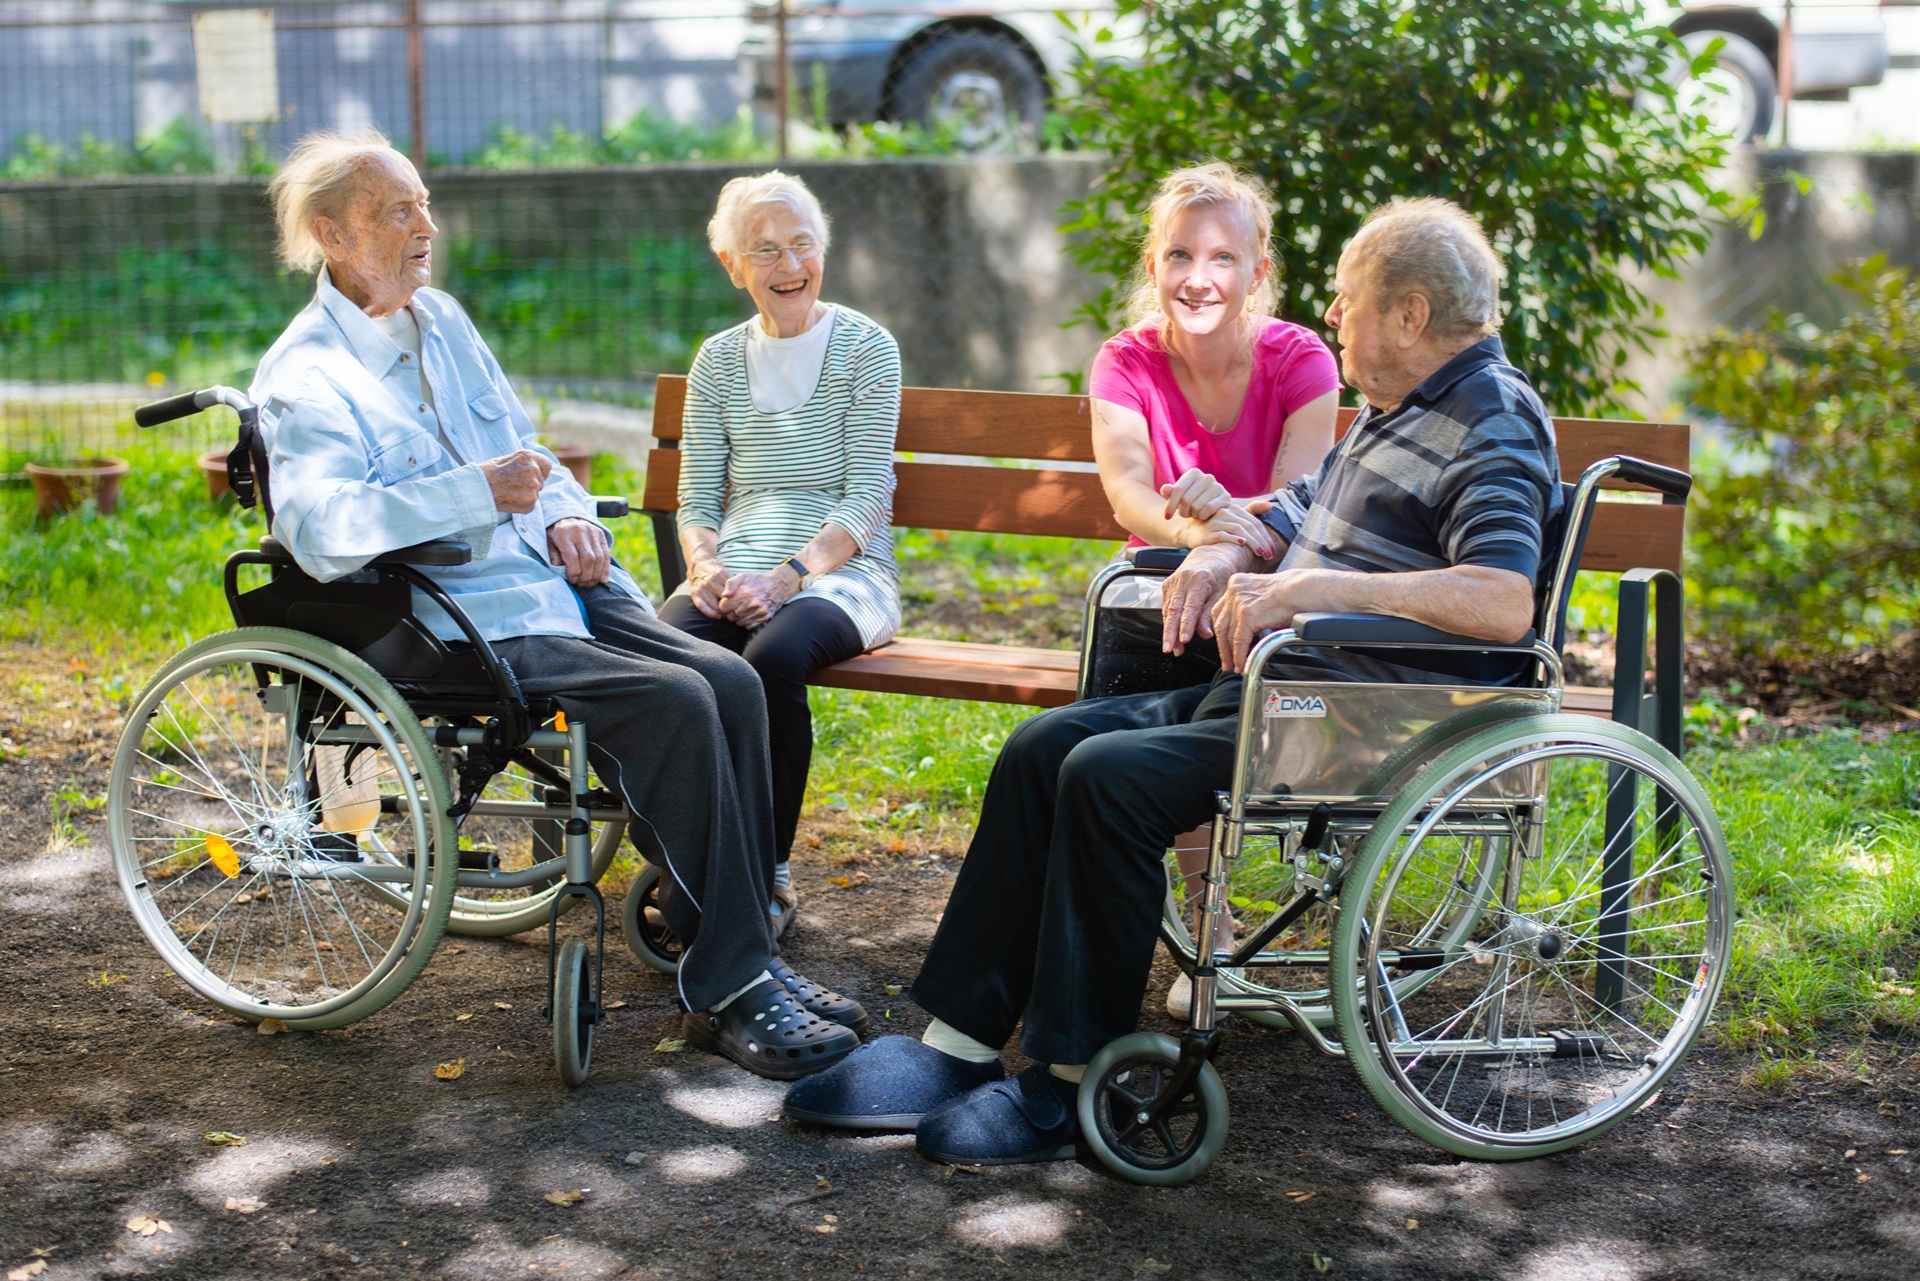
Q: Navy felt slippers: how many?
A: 2